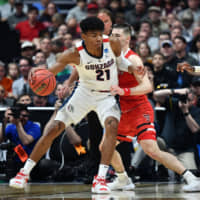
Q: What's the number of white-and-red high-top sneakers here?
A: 2